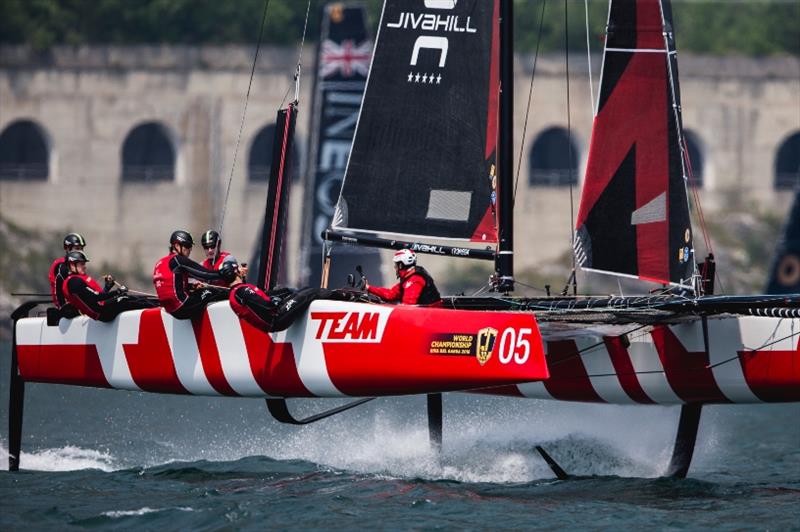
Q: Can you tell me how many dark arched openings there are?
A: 6